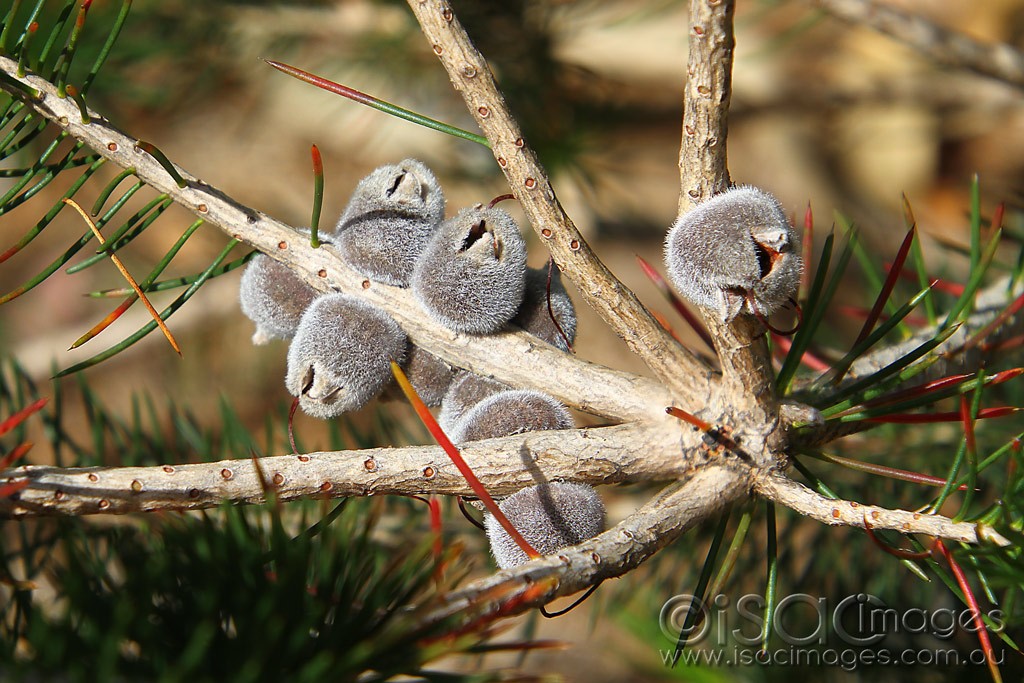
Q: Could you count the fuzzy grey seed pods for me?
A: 10